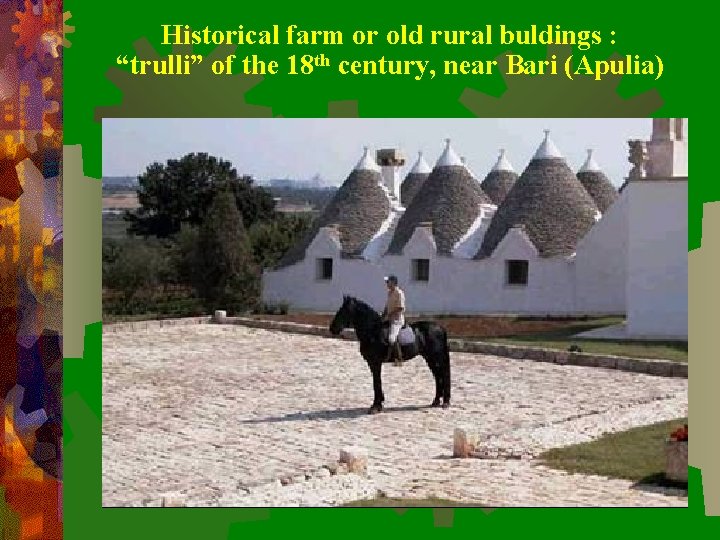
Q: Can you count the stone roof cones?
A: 6